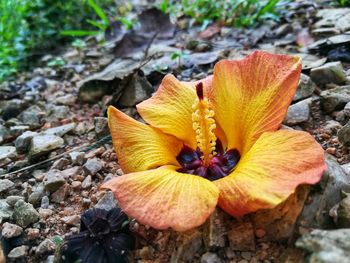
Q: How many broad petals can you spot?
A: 5